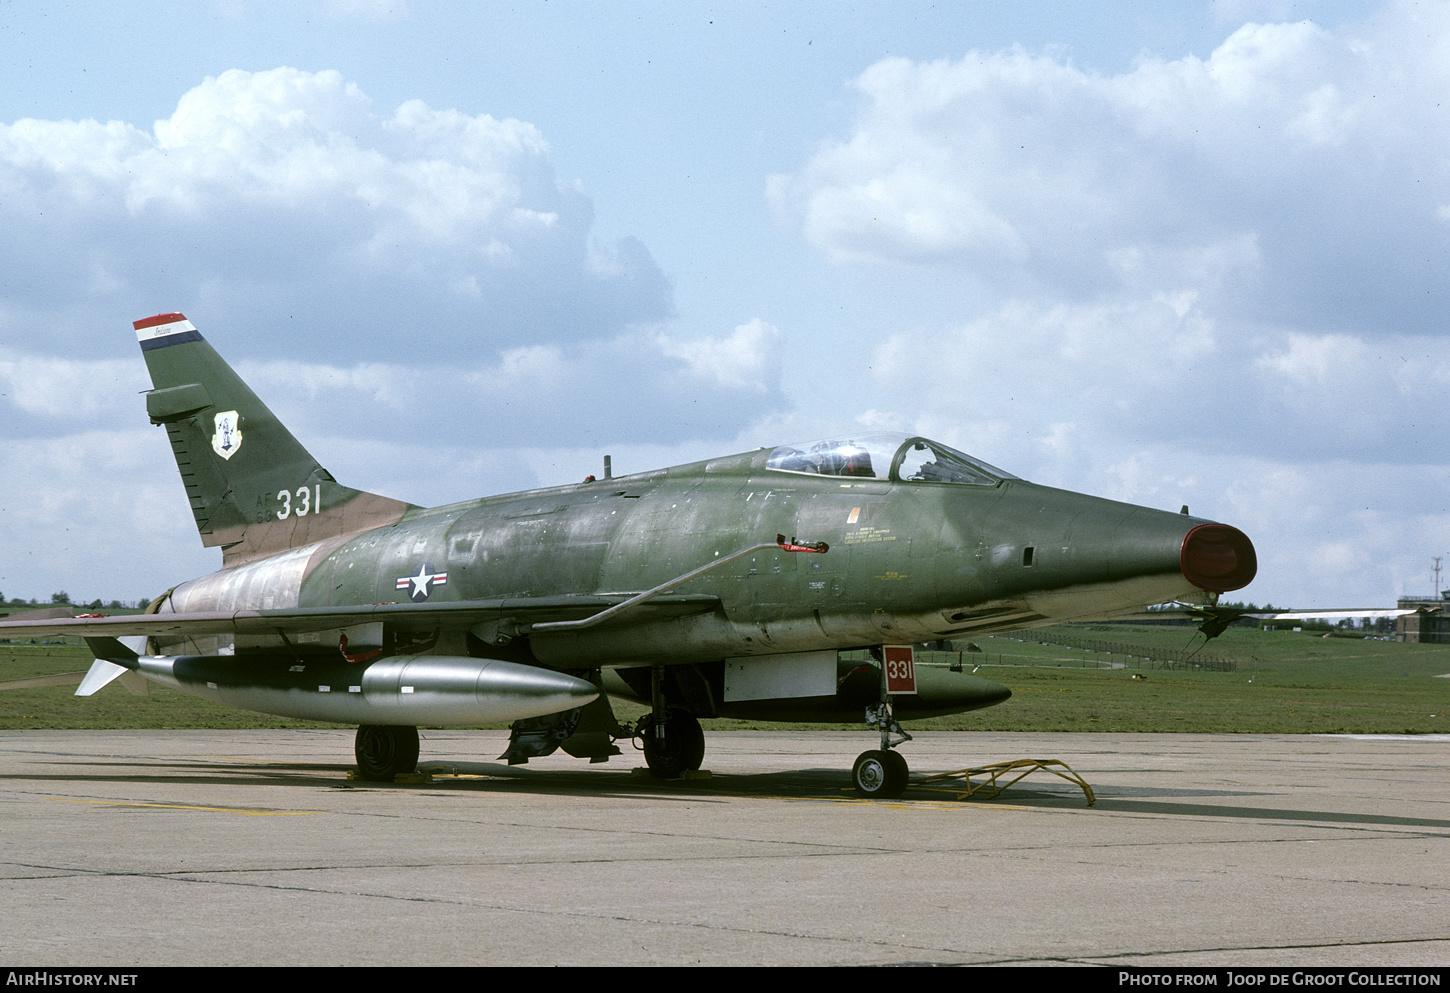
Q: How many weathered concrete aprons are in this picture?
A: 1